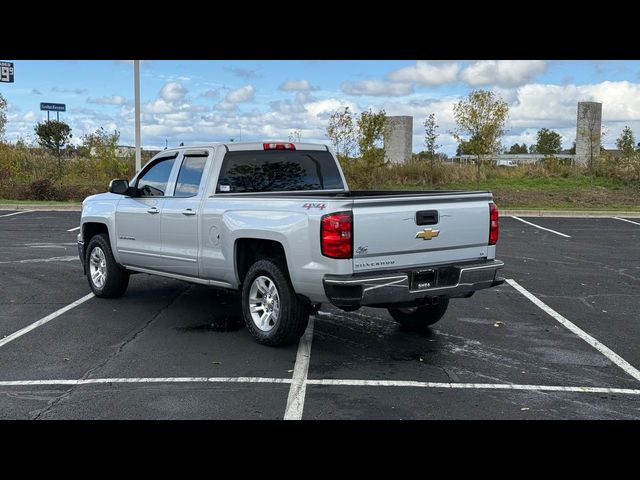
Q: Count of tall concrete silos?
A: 2